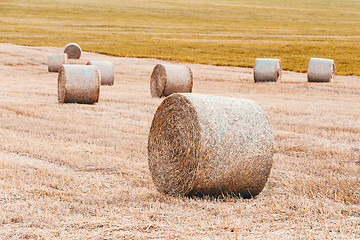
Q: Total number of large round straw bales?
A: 8